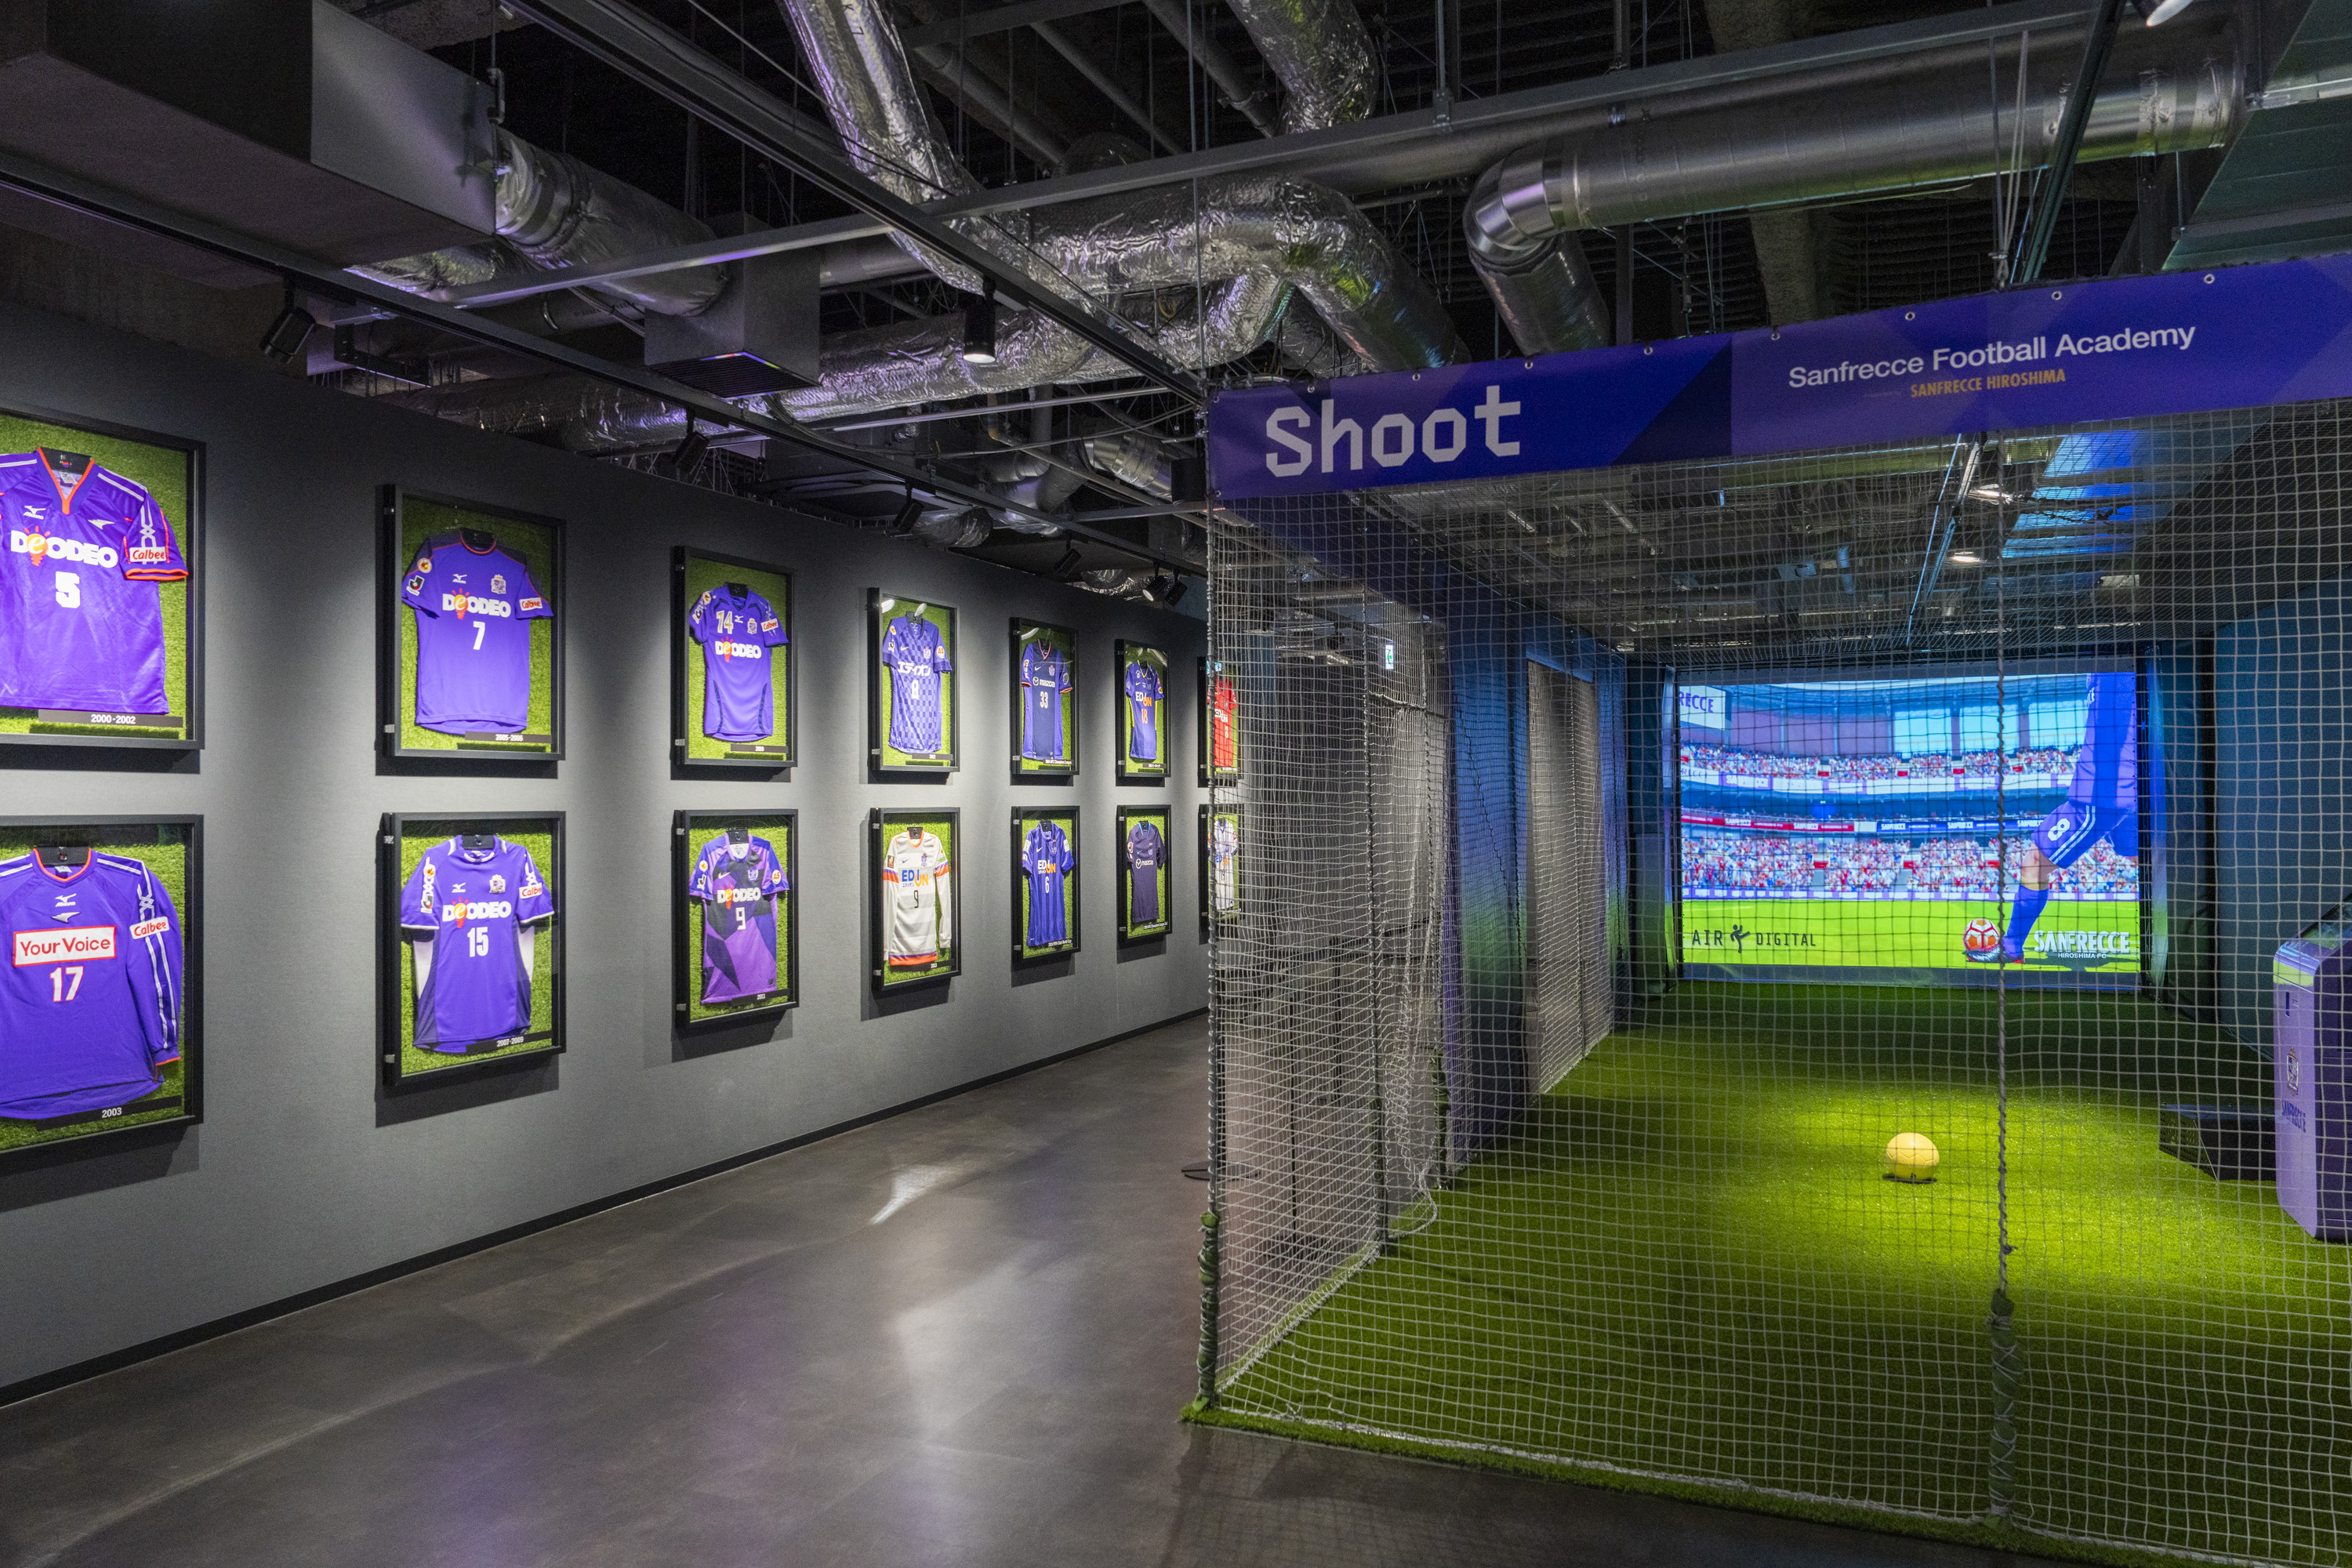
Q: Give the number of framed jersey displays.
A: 14